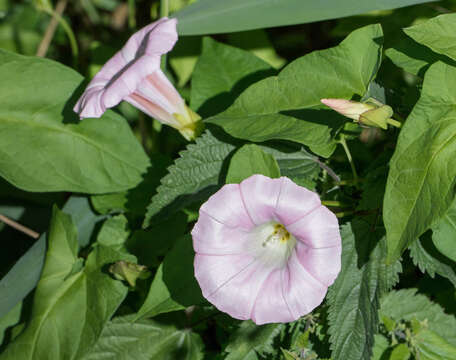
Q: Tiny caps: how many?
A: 0